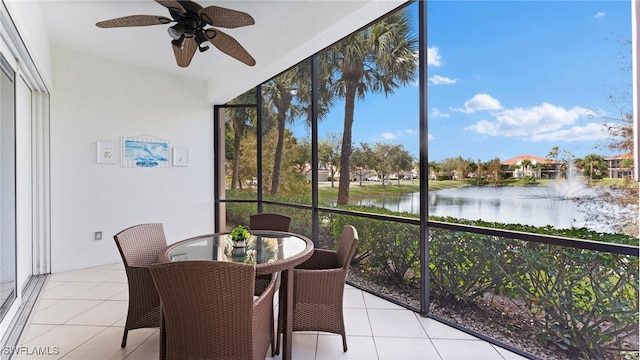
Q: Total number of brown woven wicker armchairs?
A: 4